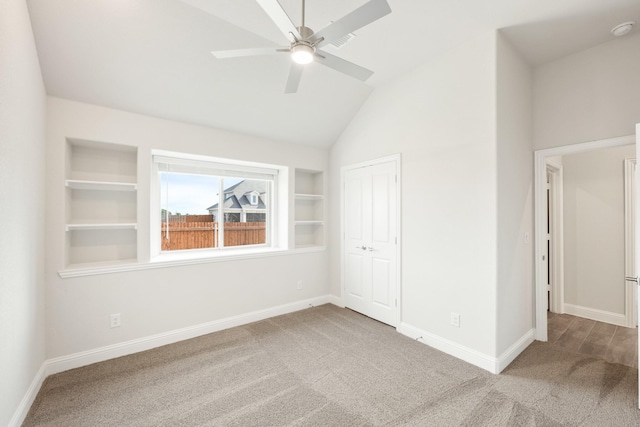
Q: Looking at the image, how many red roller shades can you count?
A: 0